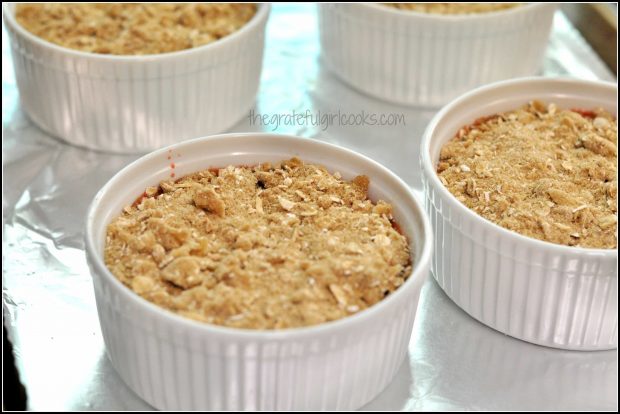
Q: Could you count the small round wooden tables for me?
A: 0